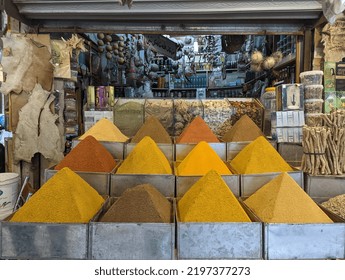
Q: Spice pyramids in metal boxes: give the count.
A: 12